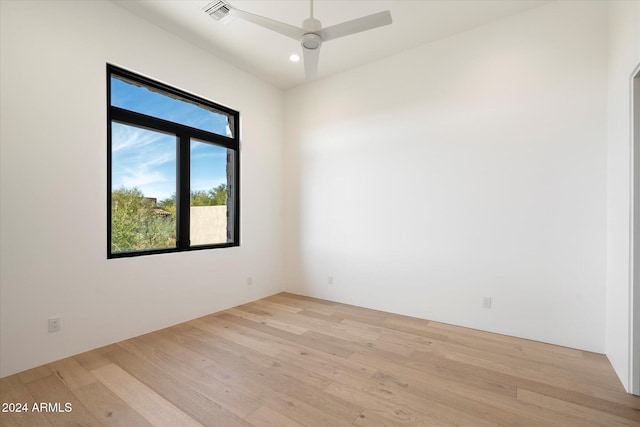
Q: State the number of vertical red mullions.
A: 0